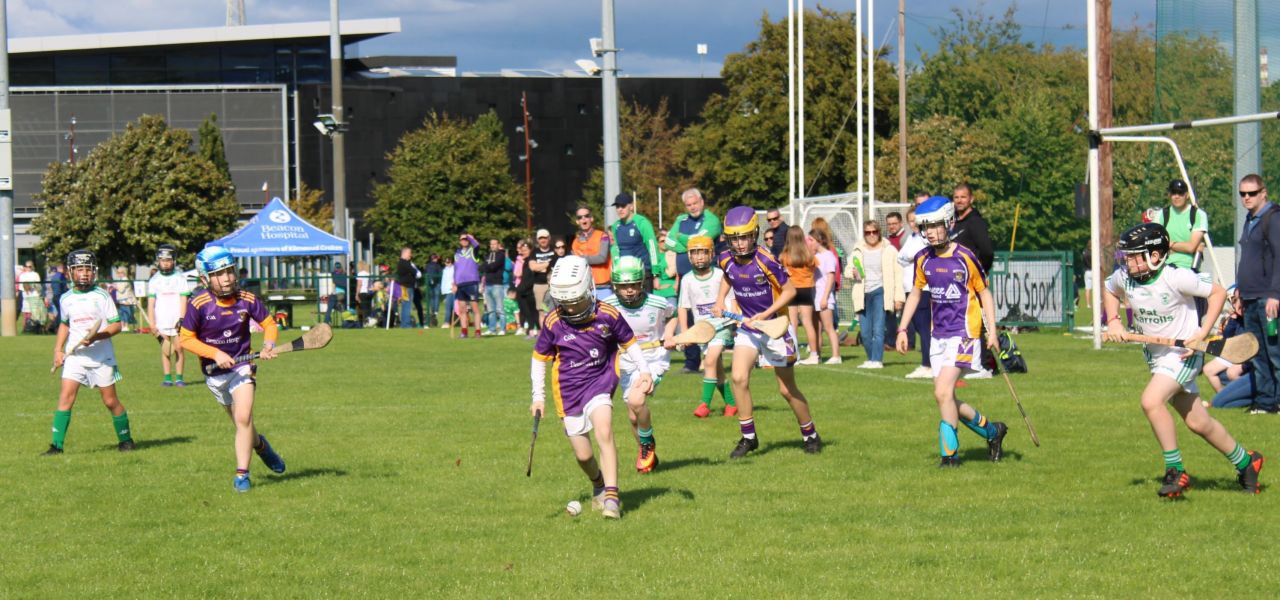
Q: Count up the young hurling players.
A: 9